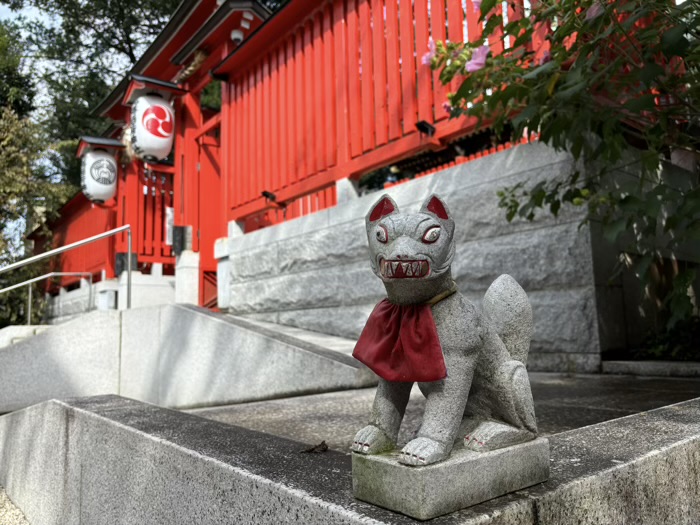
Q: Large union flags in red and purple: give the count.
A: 0